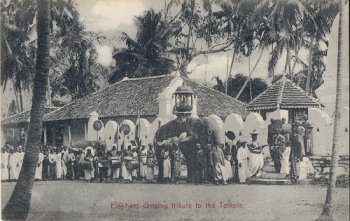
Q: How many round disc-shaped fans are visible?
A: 3